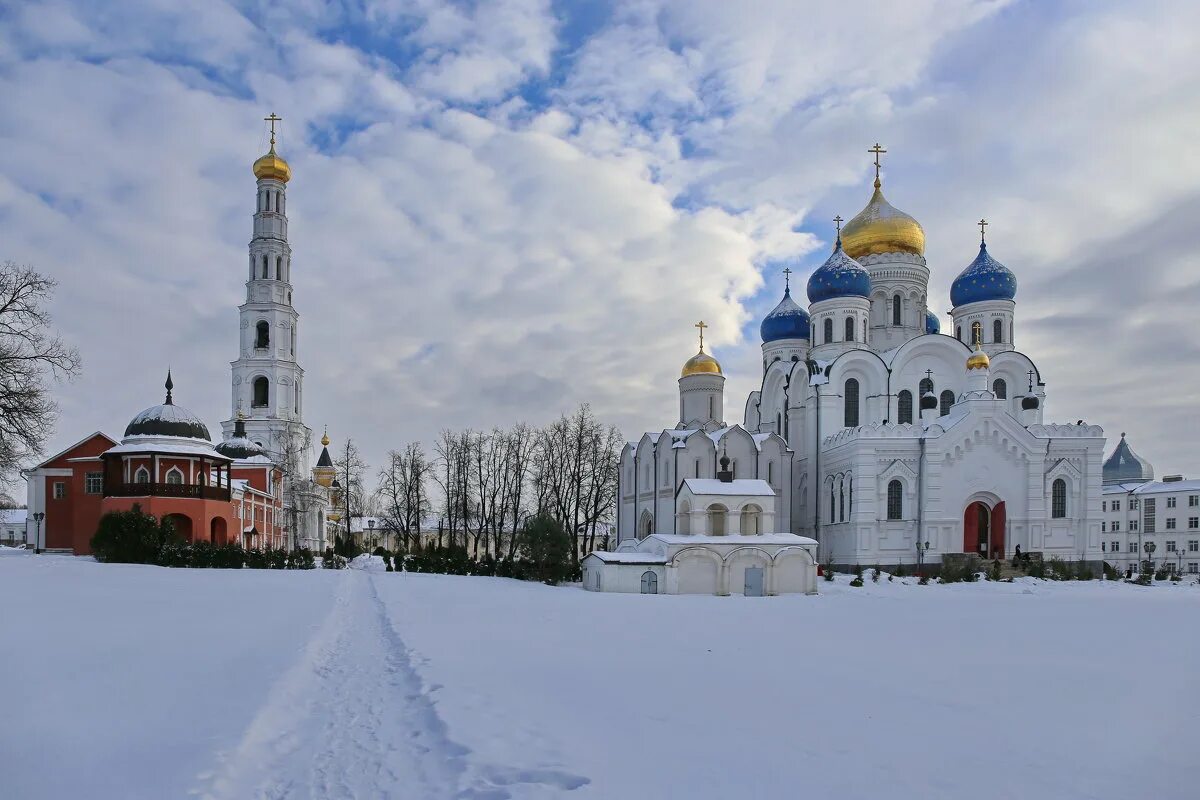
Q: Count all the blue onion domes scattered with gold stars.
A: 4